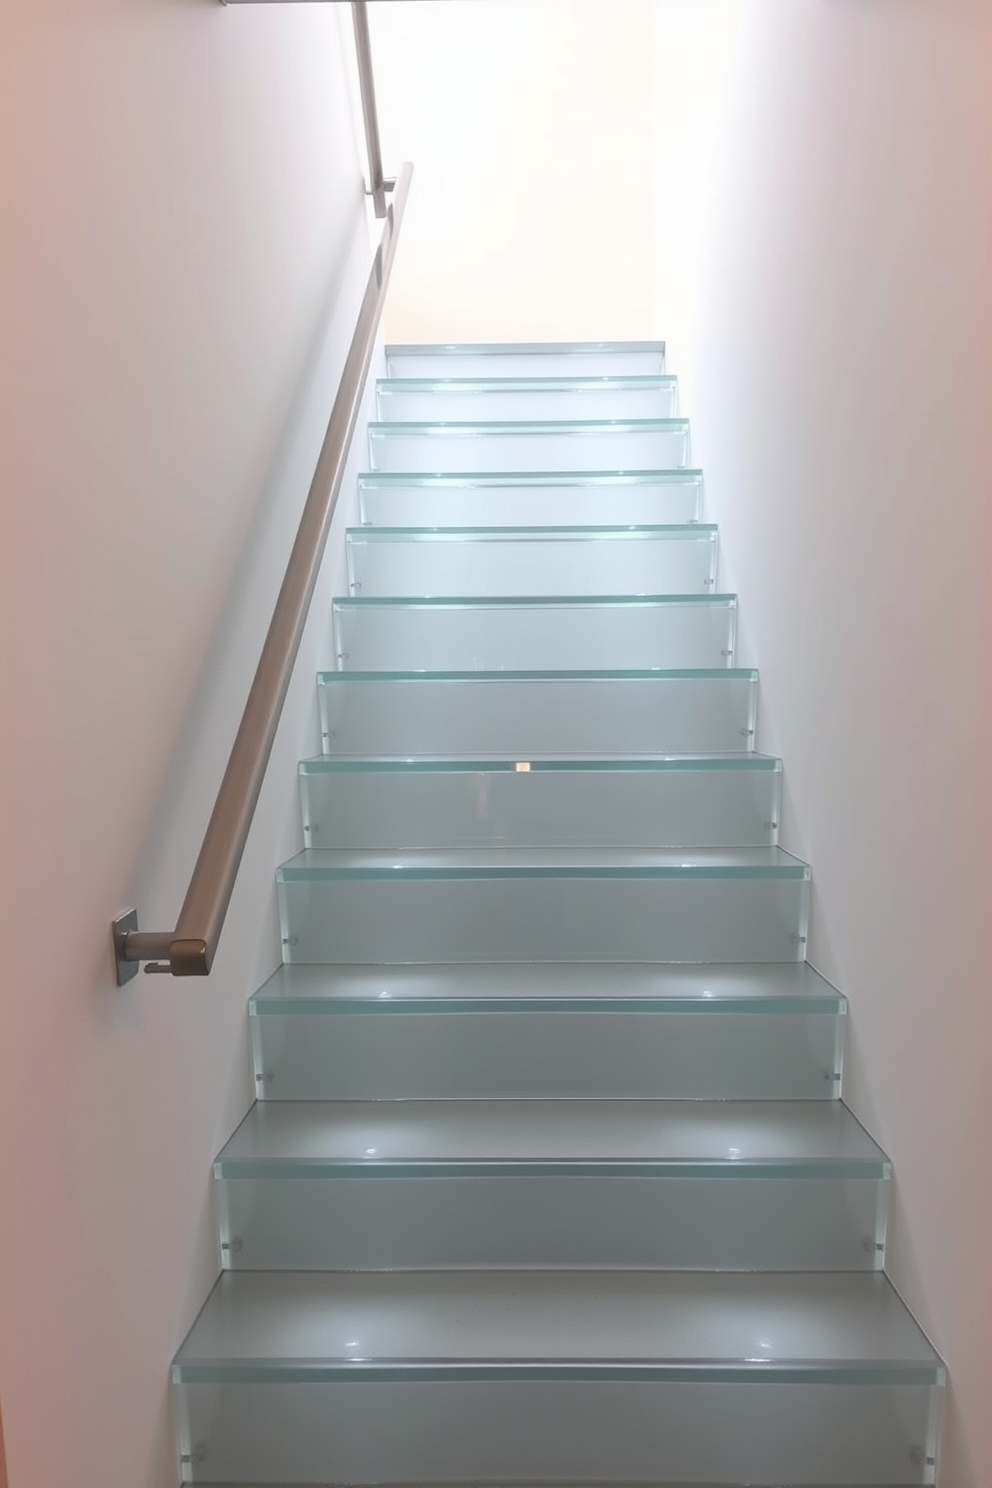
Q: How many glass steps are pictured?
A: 12